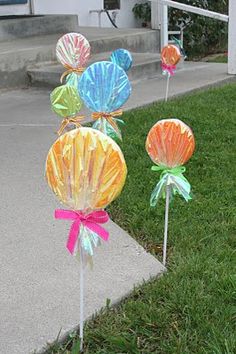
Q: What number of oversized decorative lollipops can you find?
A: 7